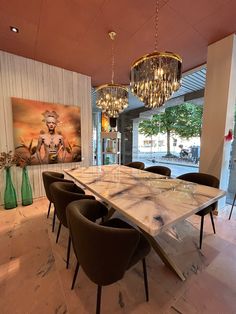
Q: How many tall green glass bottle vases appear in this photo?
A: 2